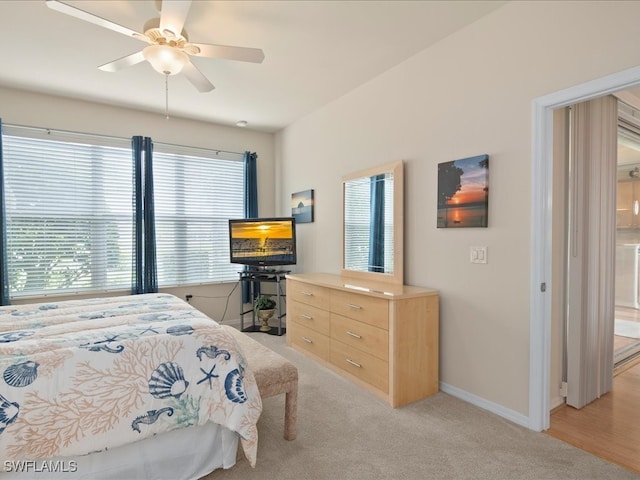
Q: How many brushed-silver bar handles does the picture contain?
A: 6